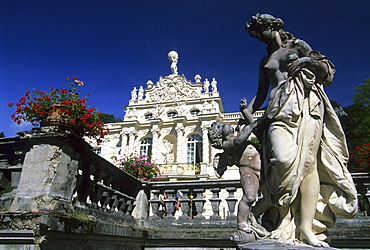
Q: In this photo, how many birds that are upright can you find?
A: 0